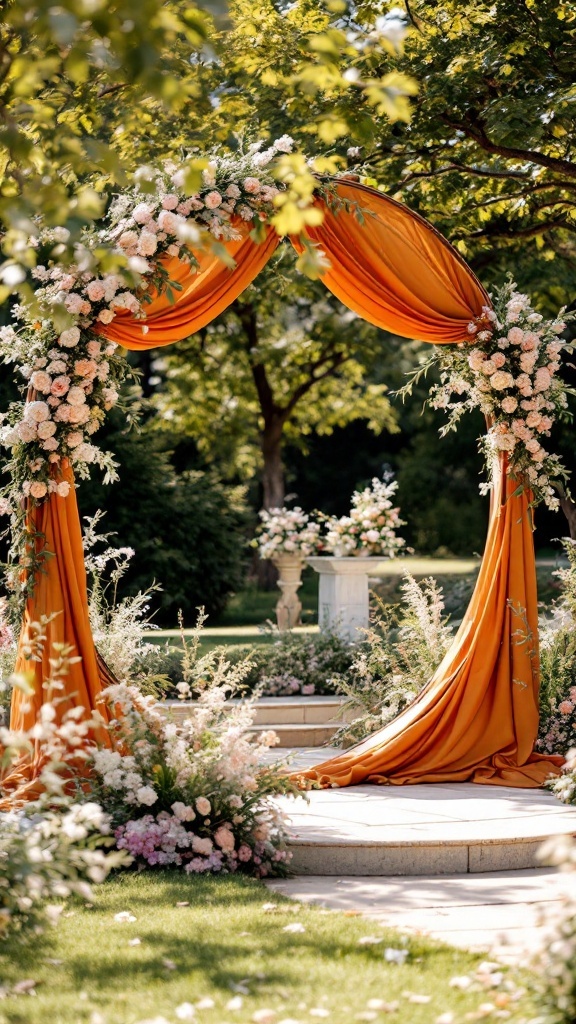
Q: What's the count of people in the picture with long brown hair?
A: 0